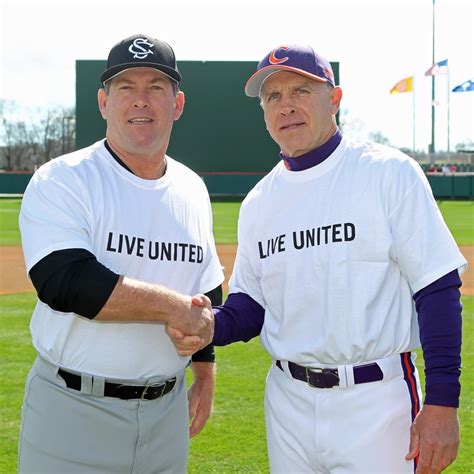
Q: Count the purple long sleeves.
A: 2